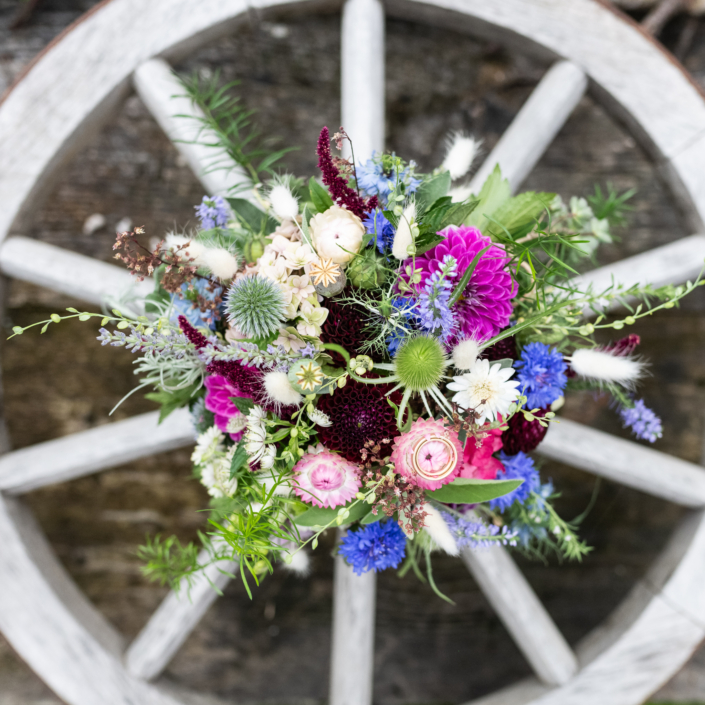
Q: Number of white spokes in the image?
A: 10